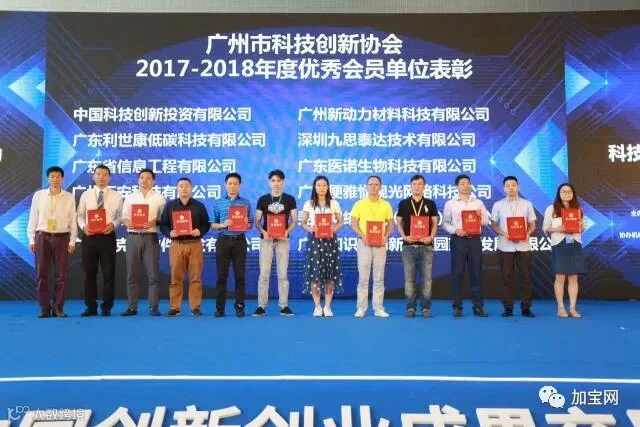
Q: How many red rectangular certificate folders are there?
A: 11